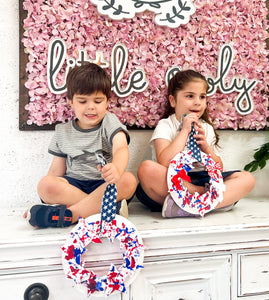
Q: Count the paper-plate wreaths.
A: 2